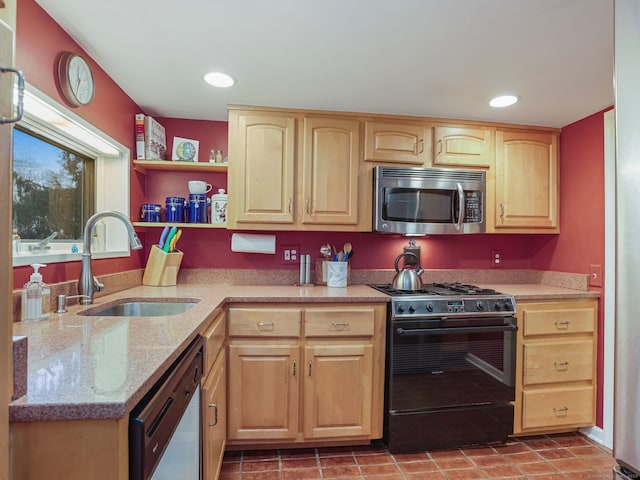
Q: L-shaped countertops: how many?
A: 1